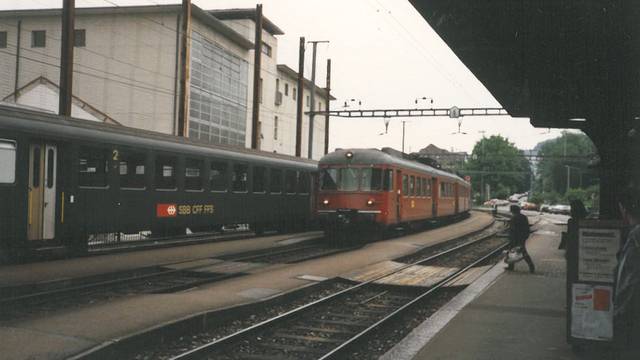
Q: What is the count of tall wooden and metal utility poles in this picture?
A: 6